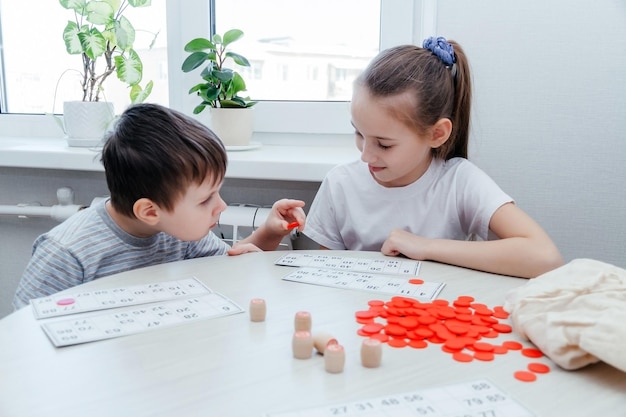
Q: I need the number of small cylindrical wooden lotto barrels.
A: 6